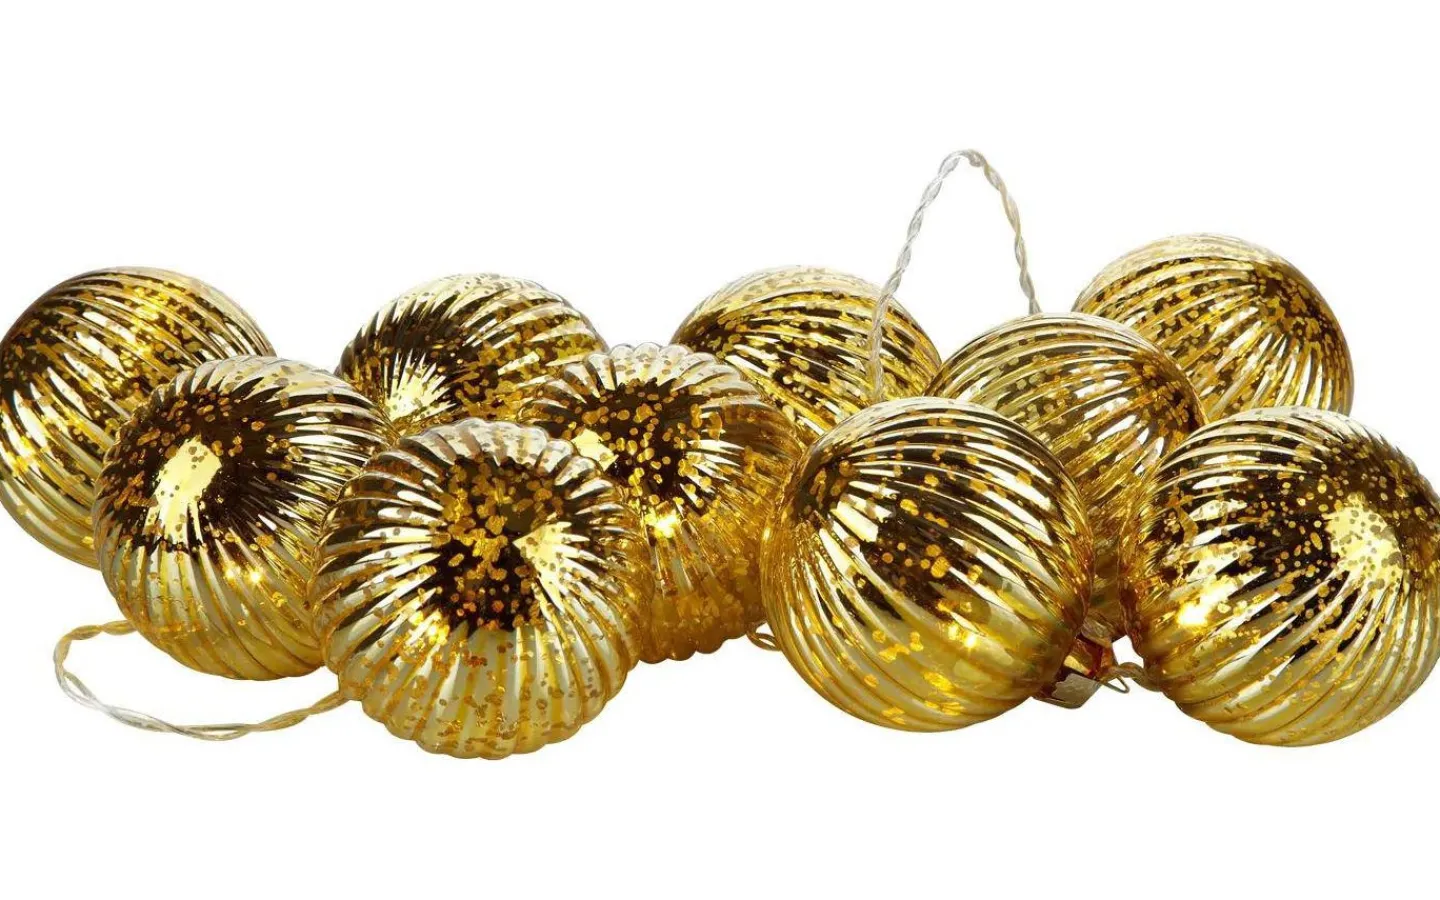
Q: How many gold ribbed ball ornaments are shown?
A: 10